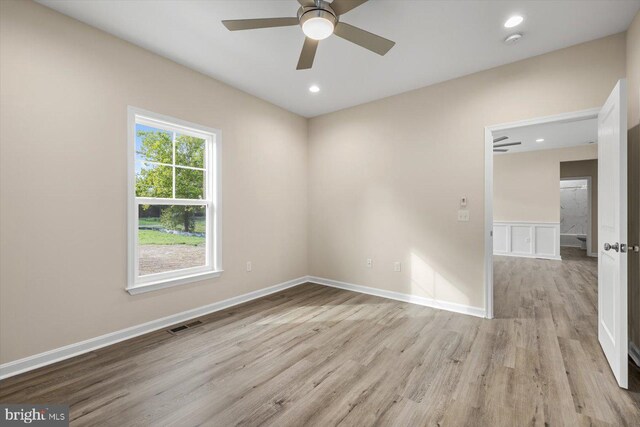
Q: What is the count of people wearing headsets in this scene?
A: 0